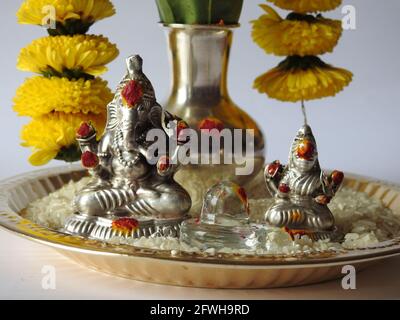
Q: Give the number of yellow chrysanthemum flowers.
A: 7